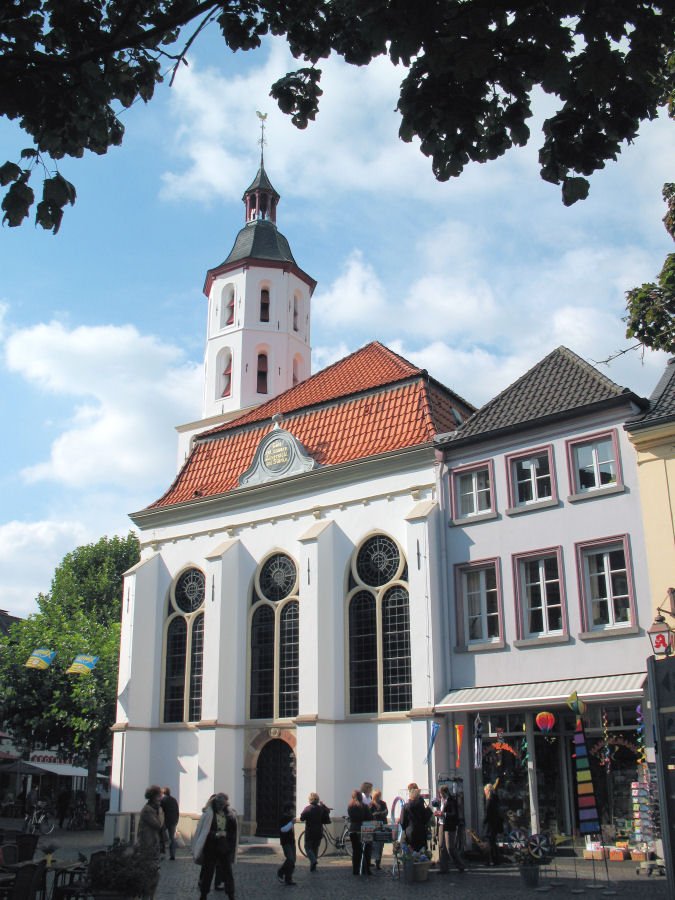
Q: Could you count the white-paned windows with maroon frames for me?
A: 6